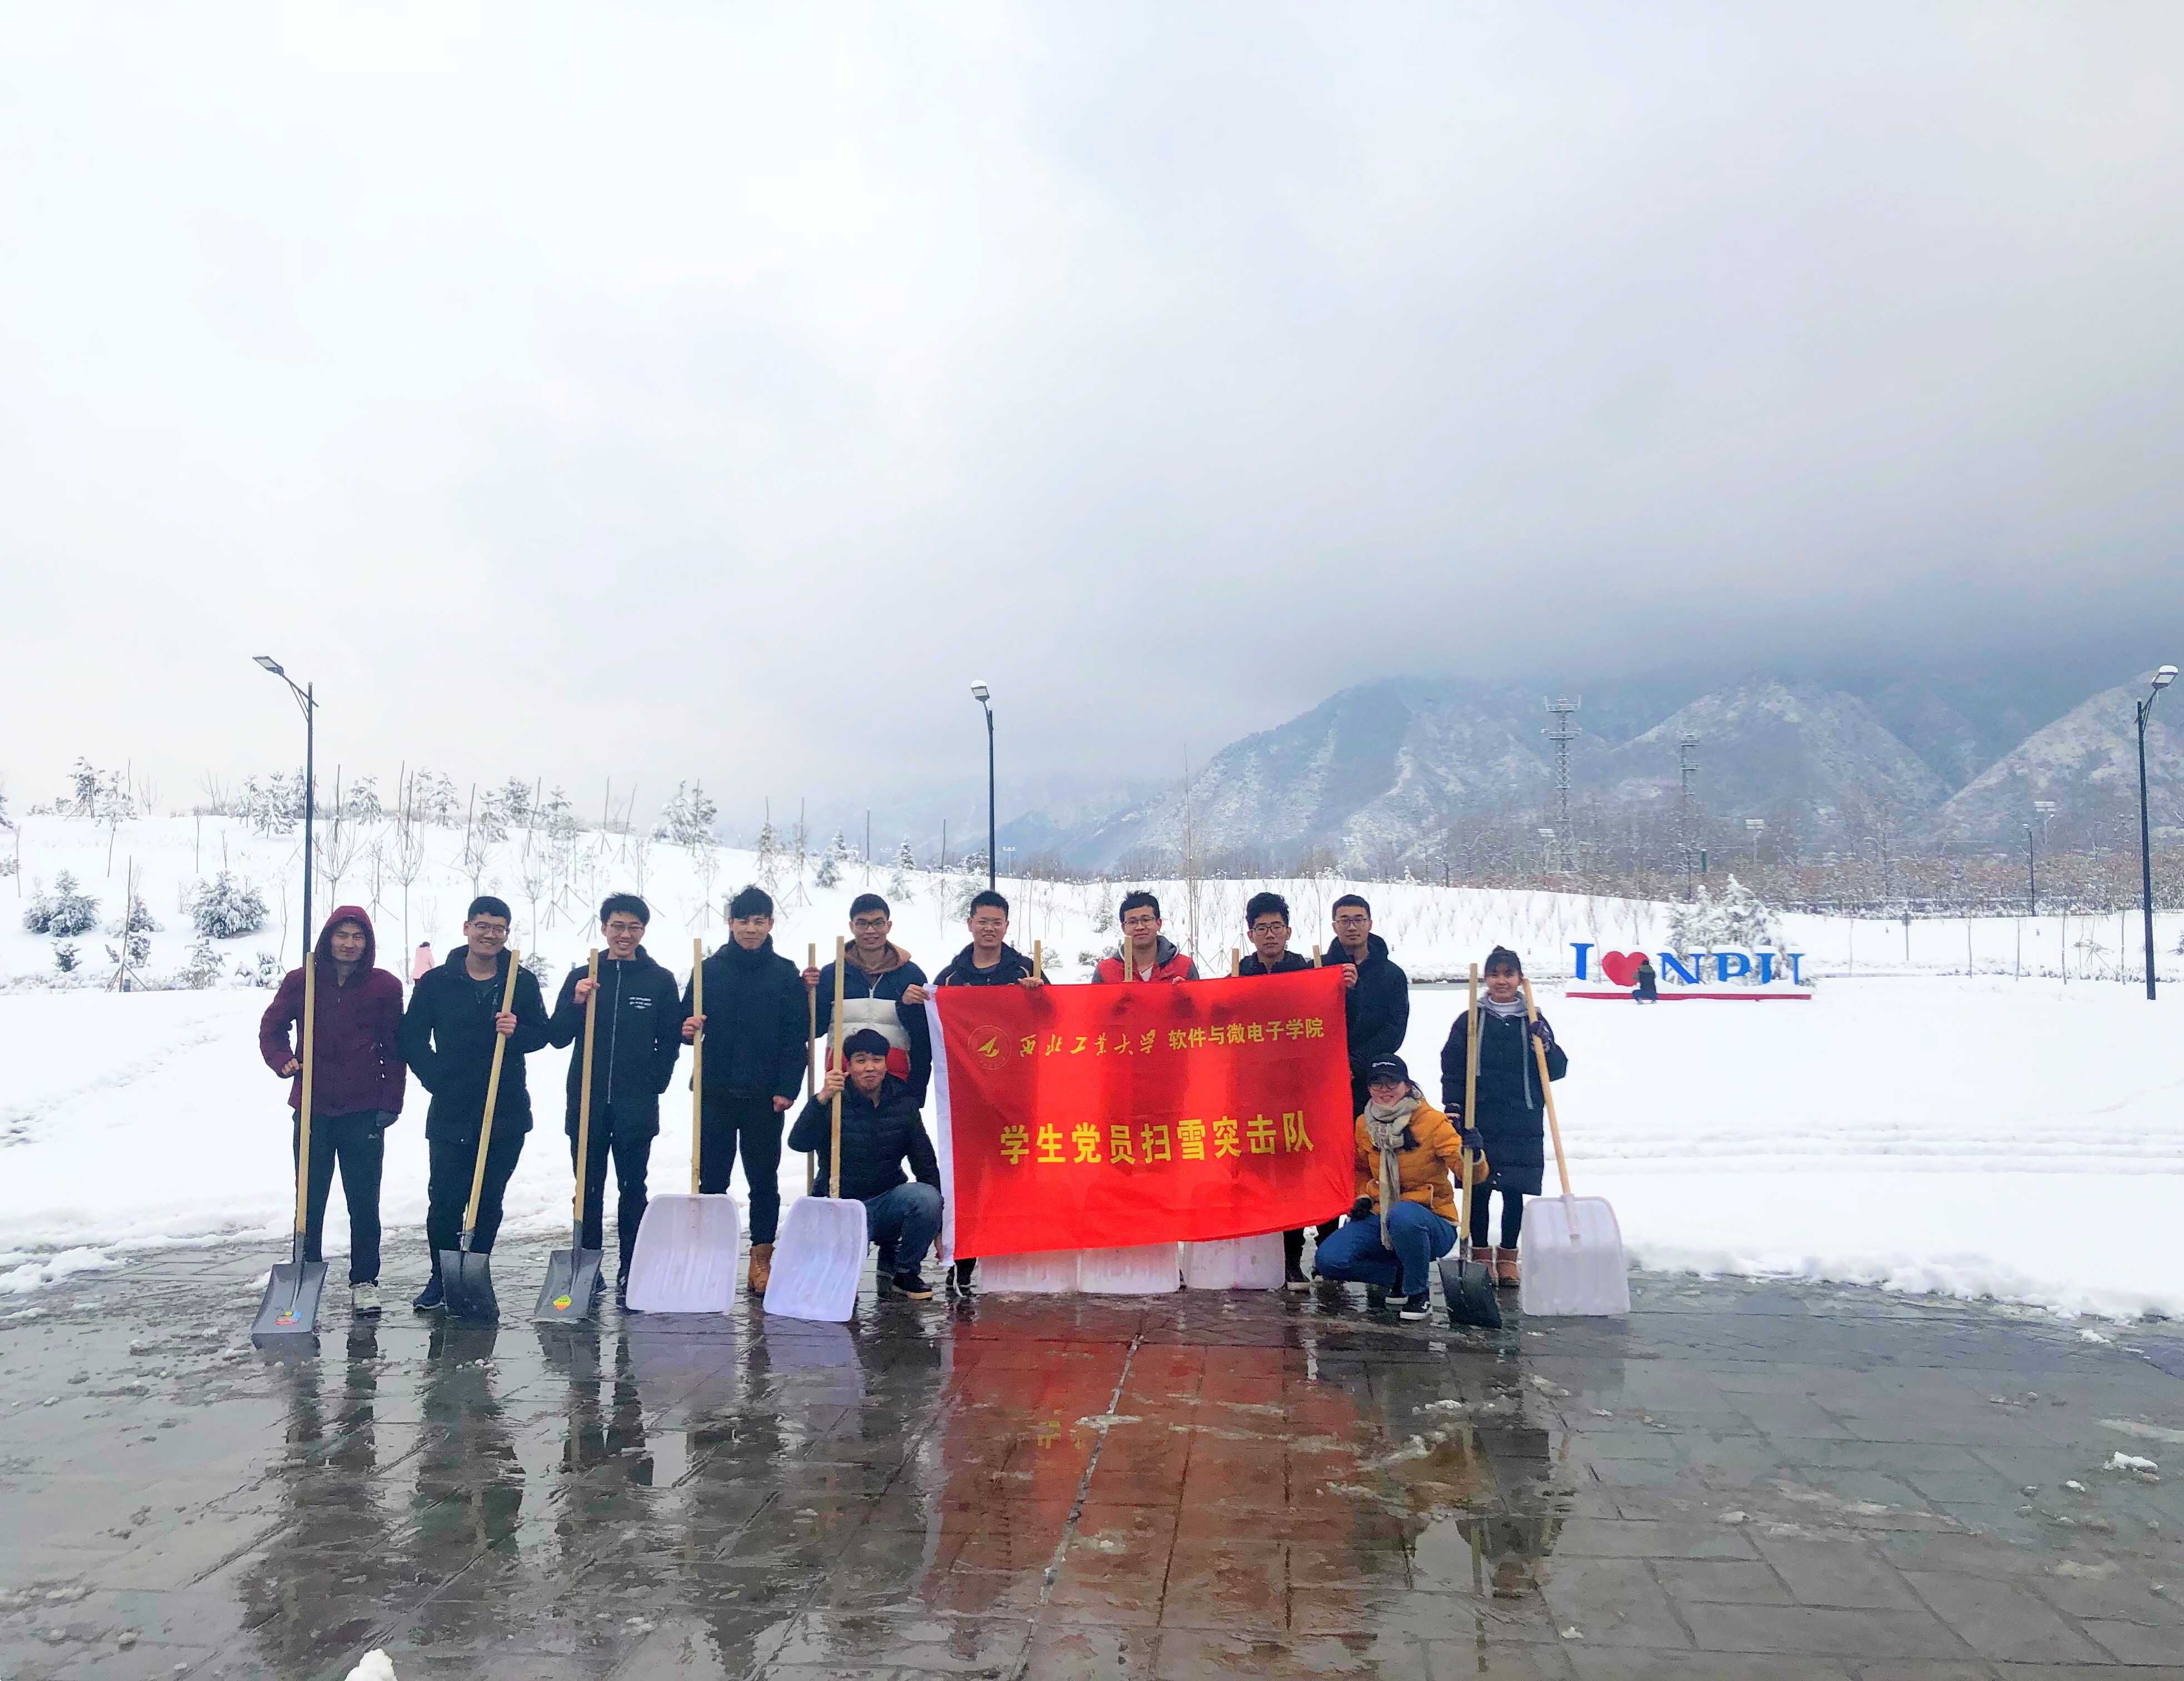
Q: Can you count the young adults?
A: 12